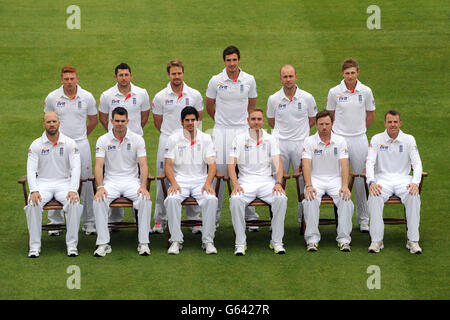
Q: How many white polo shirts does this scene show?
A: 12